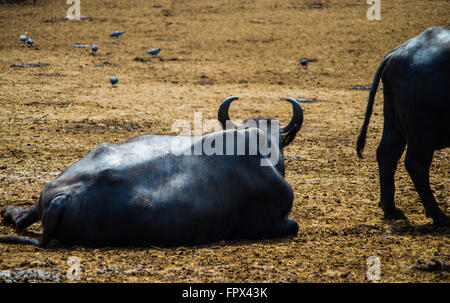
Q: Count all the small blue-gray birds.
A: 7